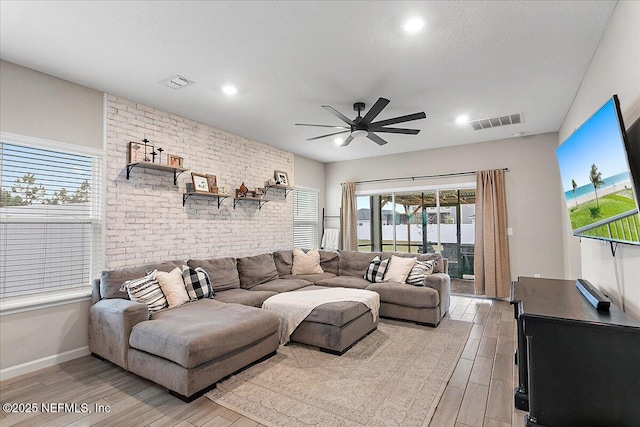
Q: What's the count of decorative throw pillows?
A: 7